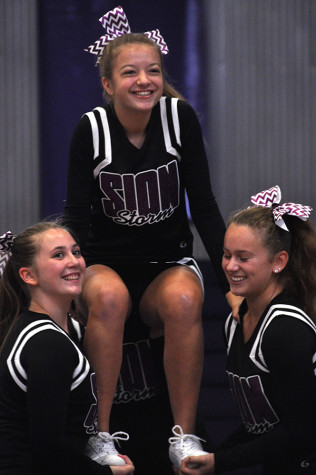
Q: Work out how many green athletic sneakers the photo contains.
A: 0